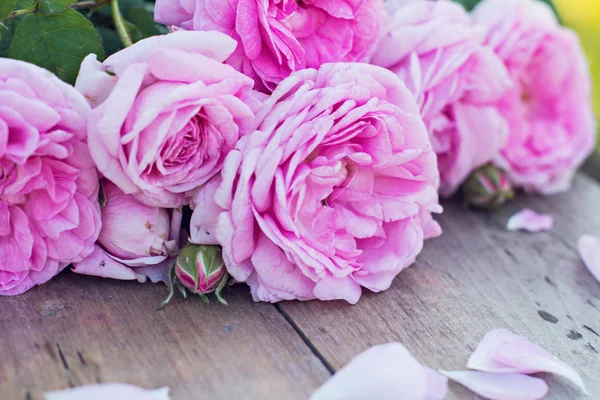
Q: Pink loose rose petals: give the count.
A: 6